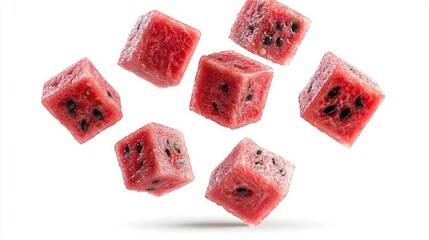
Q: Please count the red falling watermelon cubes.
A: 7